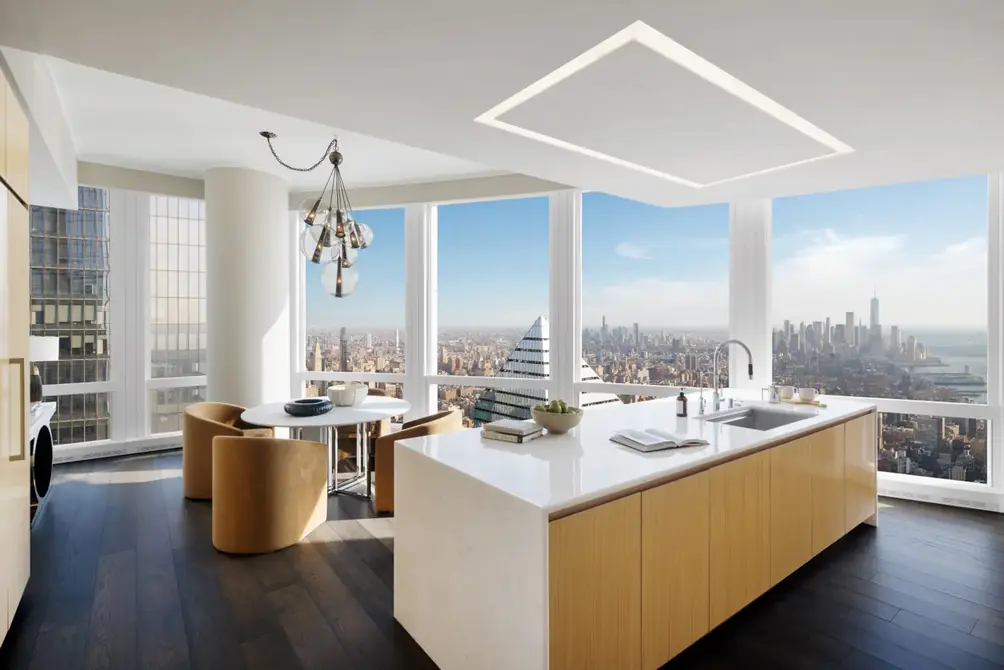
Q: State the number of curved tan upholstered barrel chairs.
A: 4